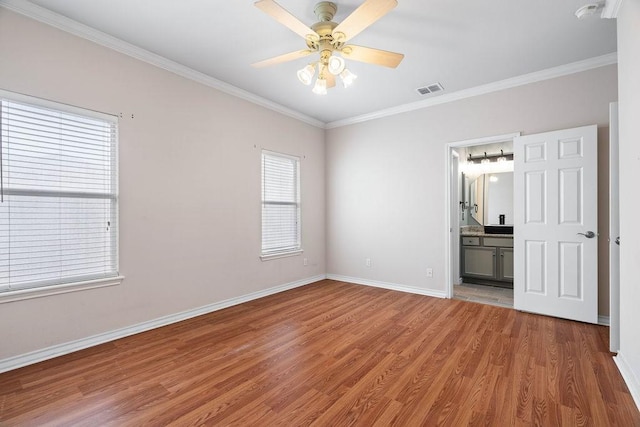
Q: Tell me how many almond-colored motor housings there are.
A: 1